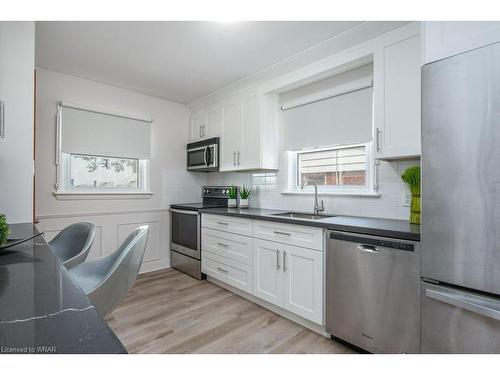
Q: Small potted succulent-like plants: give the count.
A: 2